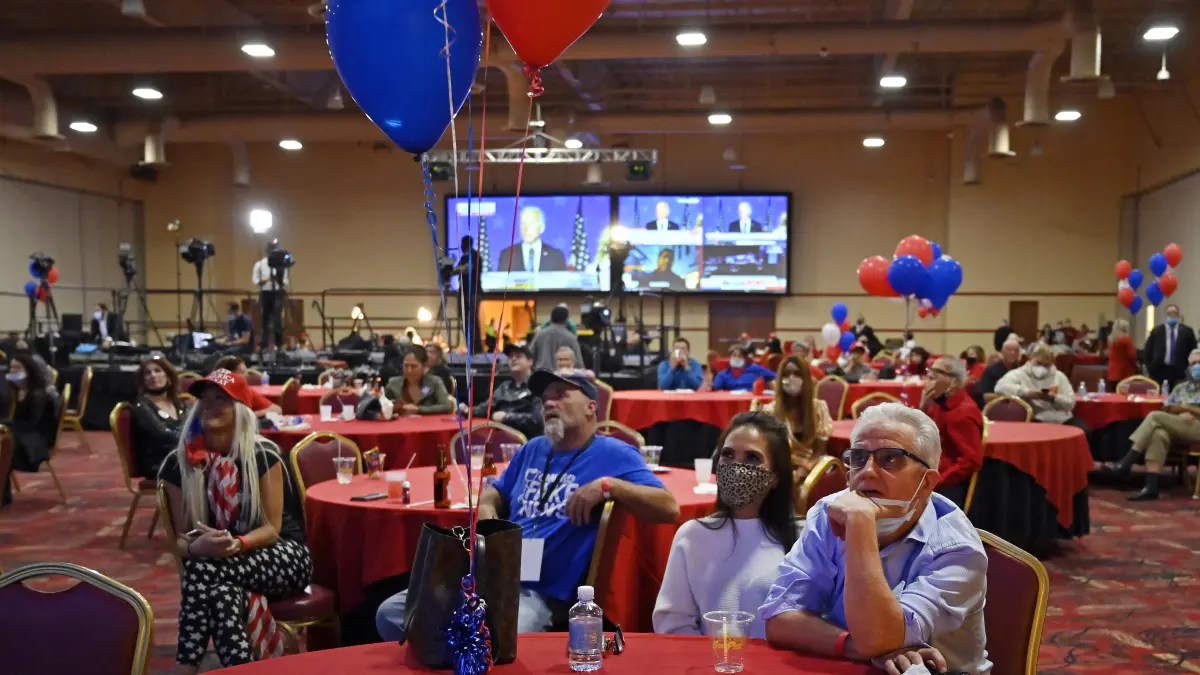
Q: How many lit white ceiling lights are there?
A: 11